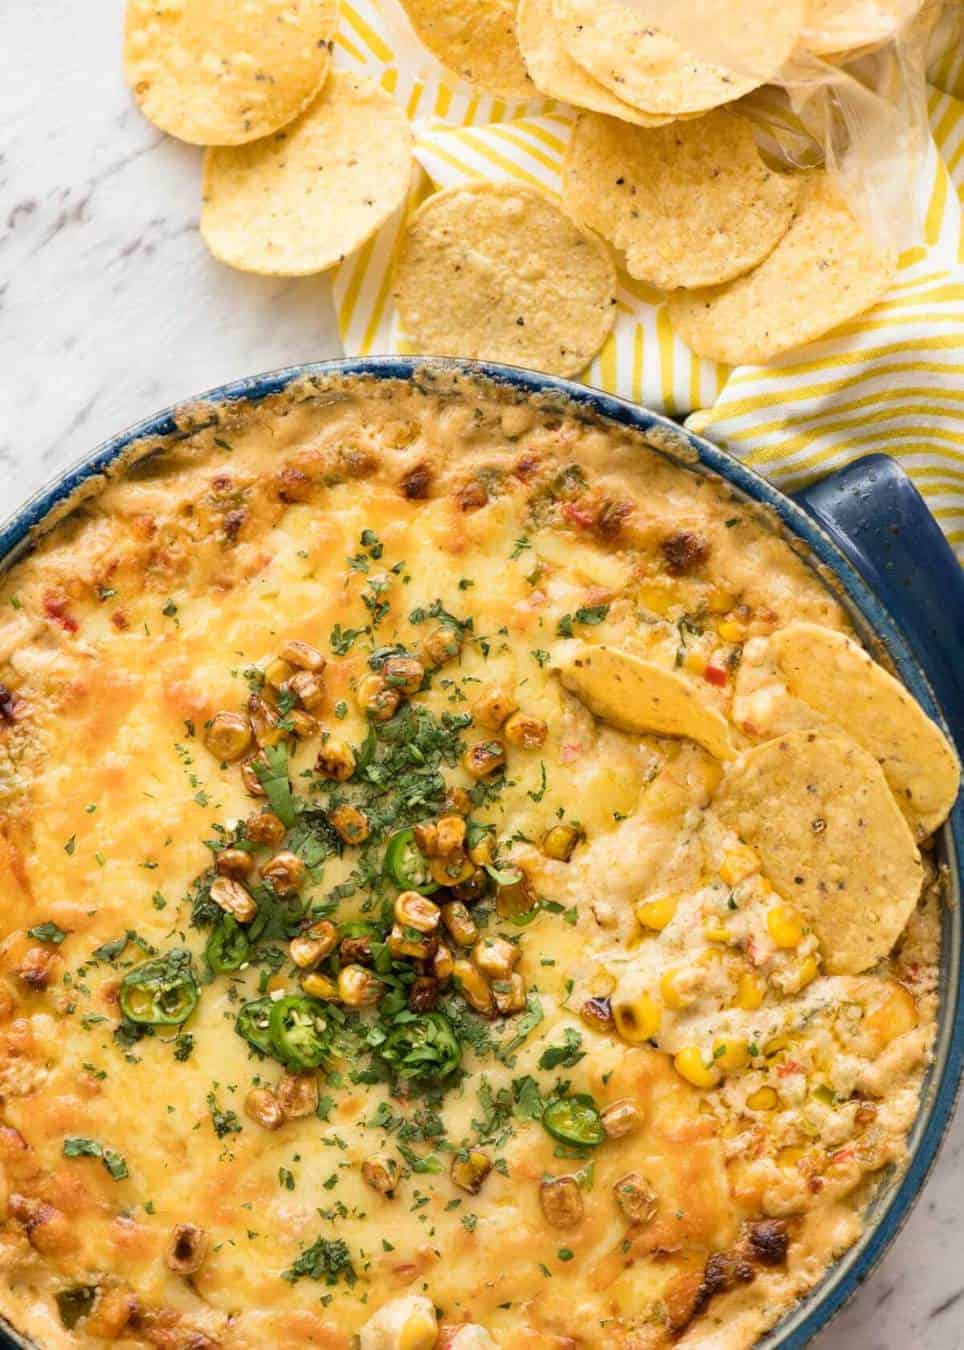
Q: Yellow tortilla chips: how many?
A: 12